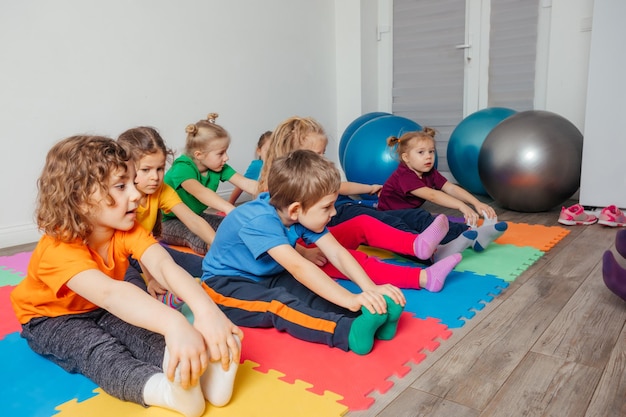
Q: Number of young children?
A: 7